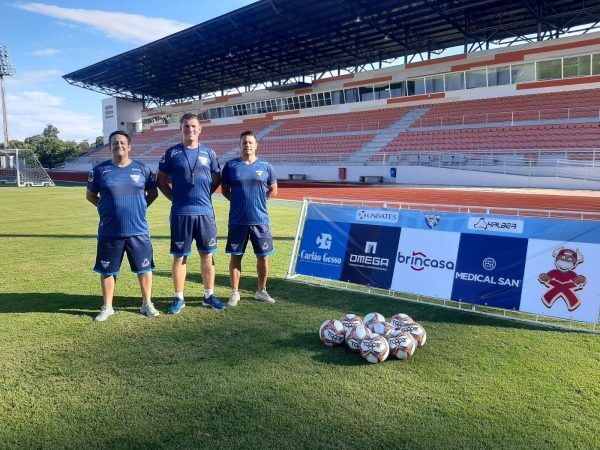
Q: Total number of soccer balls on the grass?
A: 9